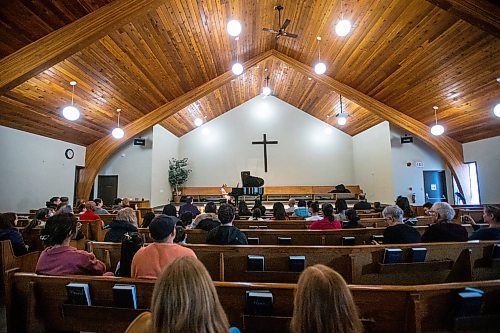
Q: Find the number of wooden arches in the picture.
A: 2